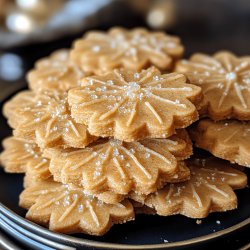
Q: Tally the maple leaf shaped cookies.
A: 0